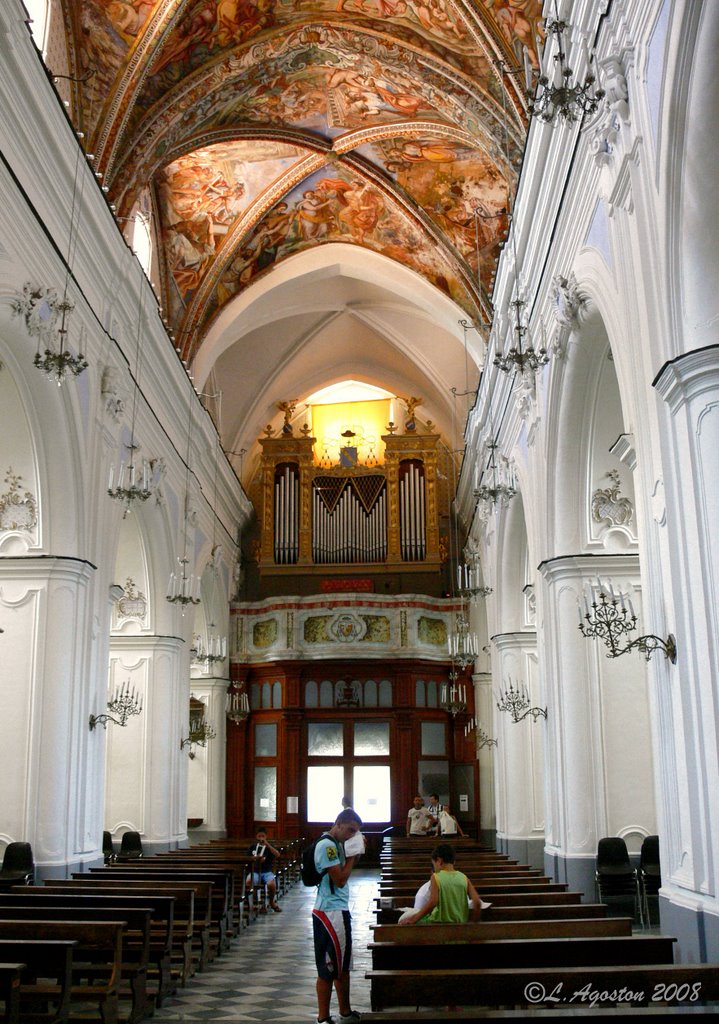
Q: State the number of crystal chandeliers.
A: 11